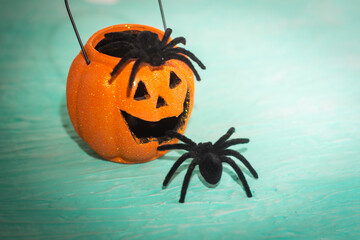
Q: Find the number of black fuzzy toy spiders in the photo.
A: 2